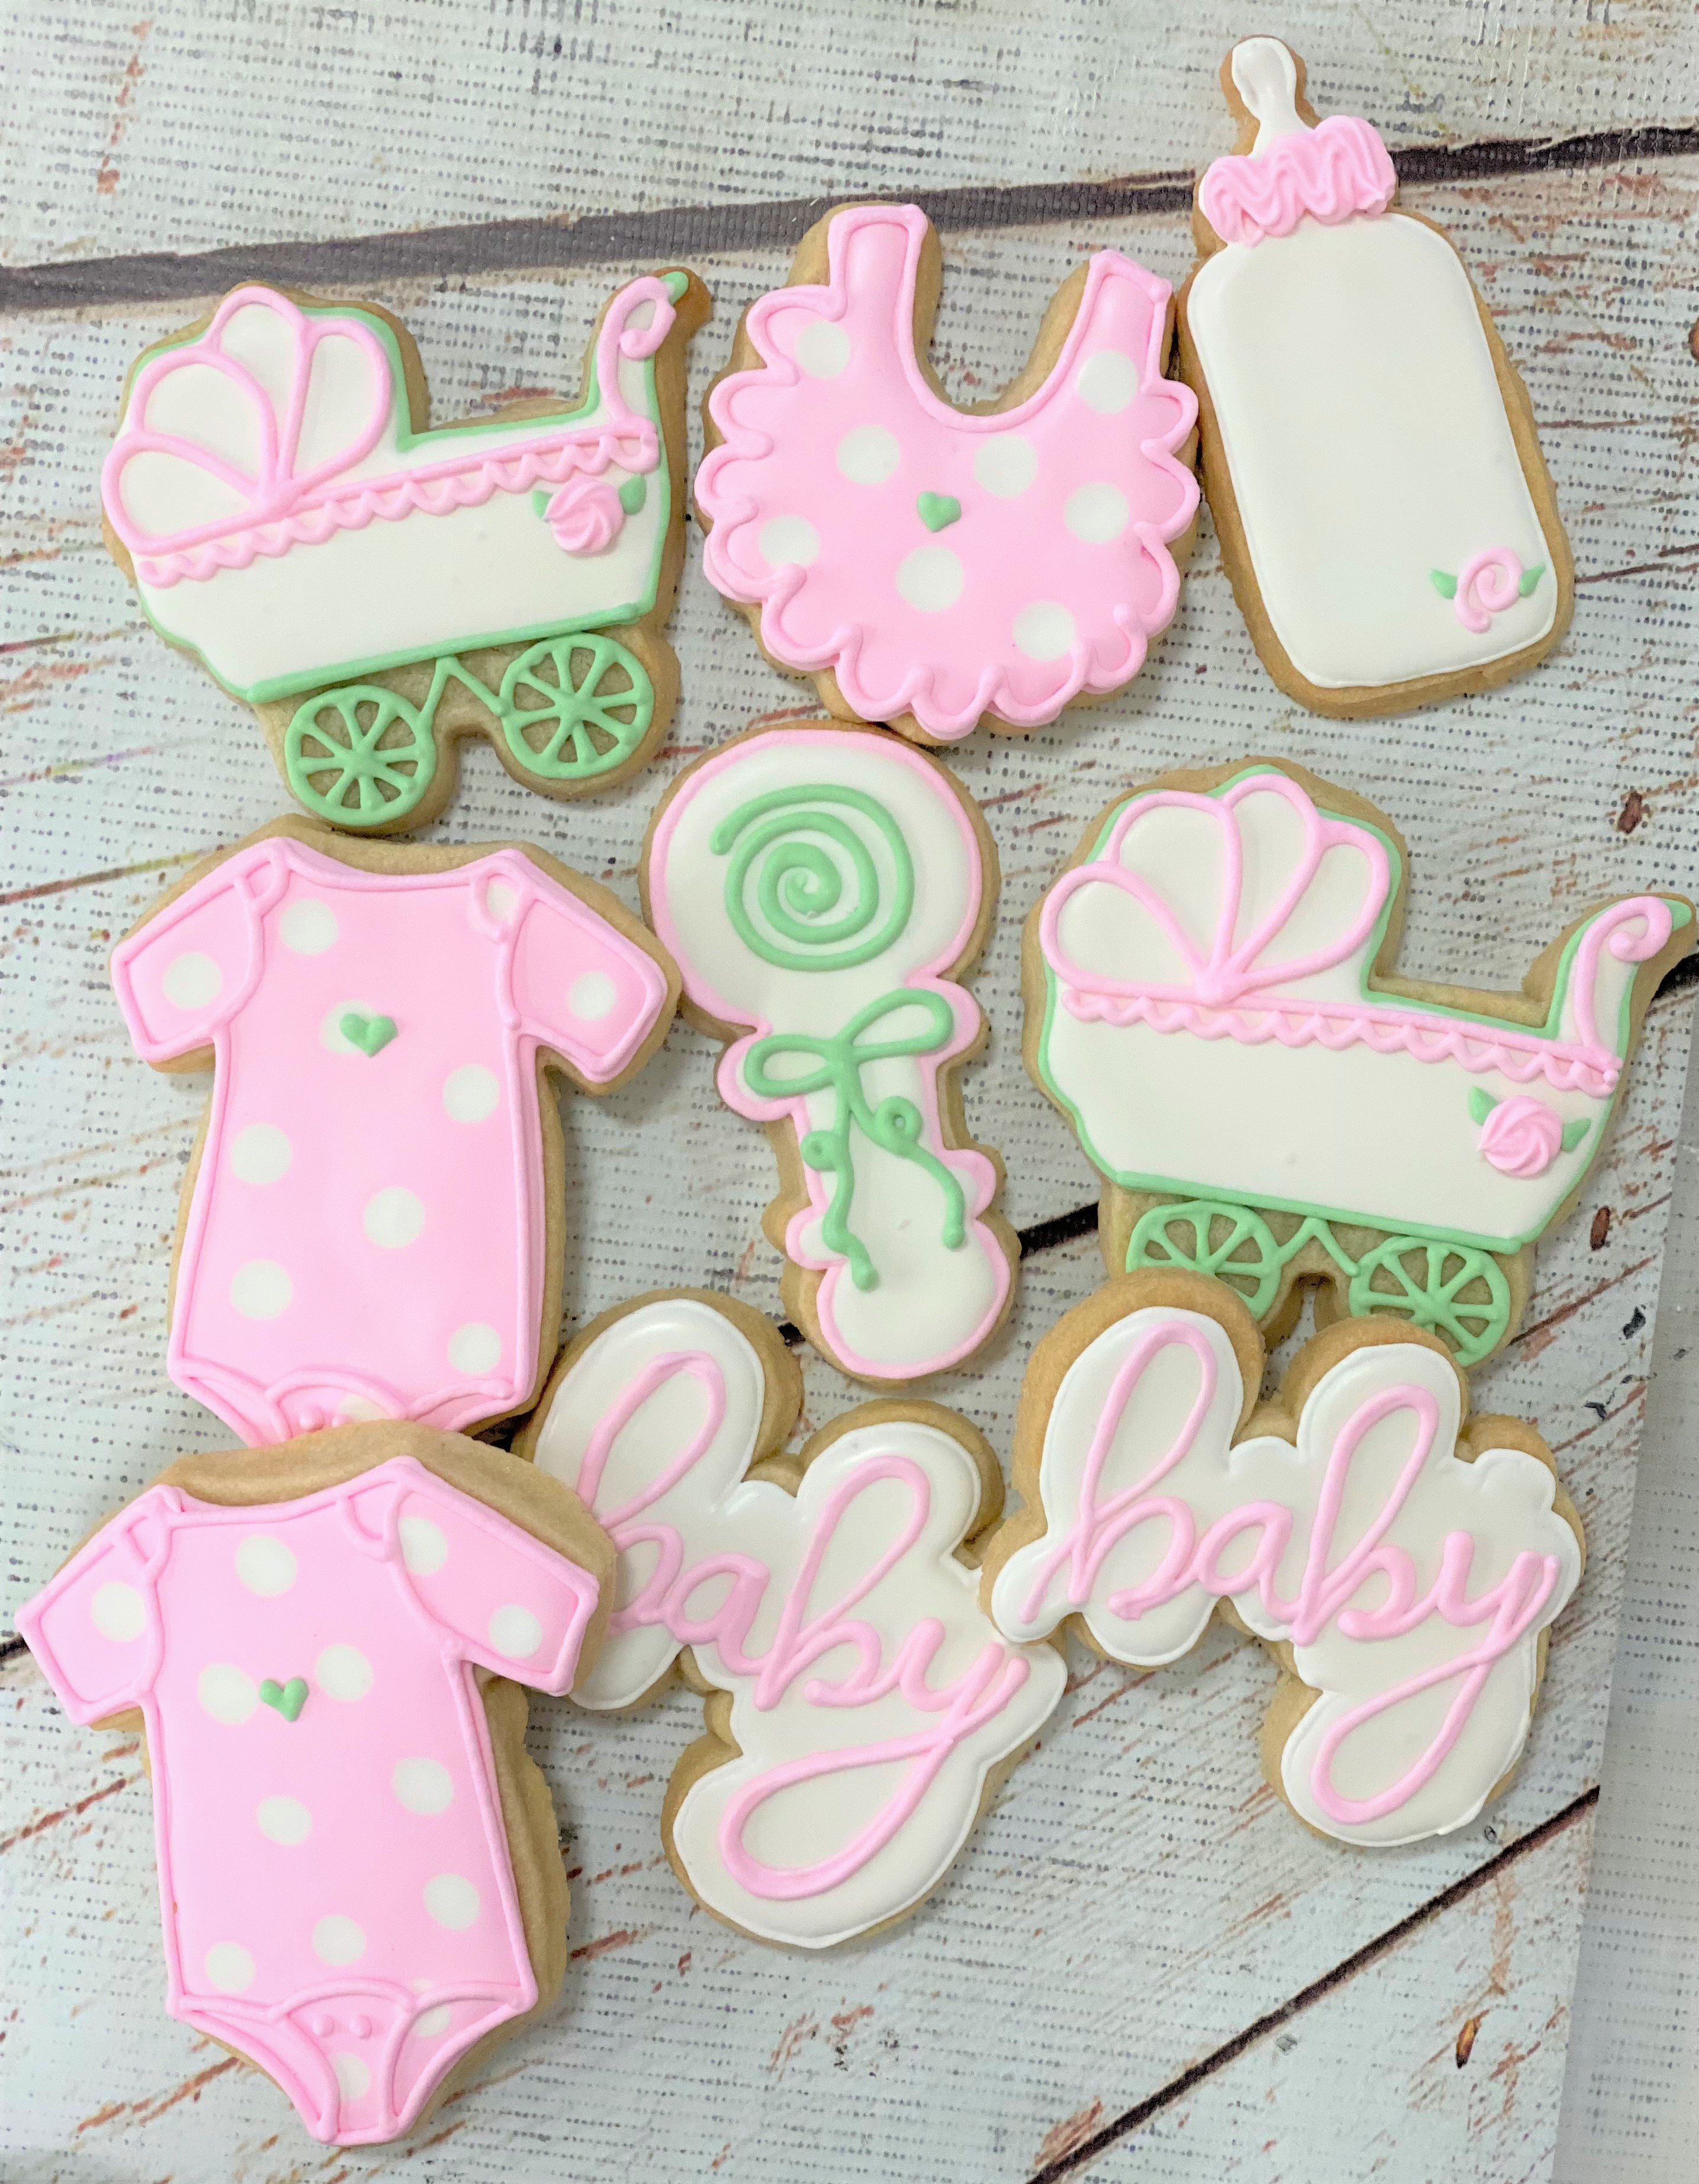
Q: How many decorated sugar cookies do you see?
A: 9